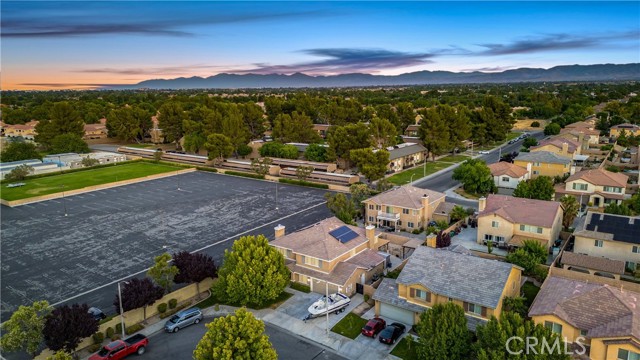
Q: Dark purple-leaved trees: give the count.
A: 3